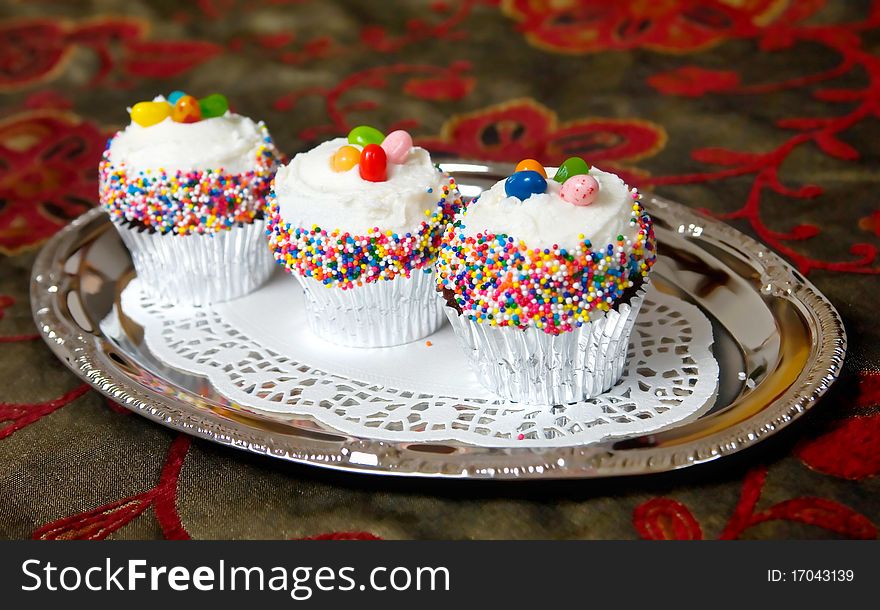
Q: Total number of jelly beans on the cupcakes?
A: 12